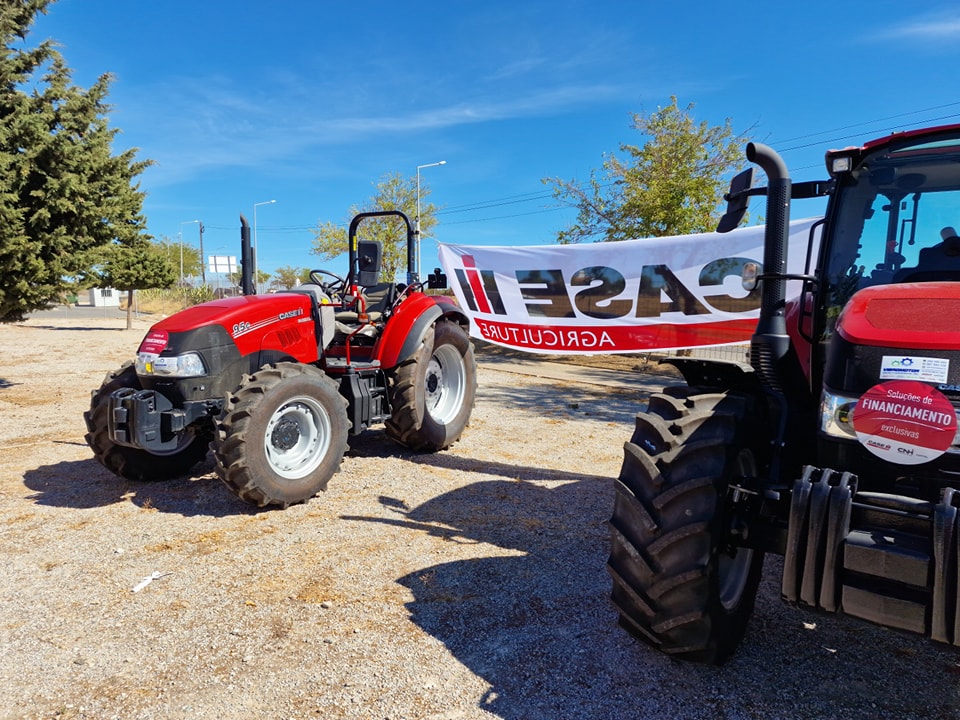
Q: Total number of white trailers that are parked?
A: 1